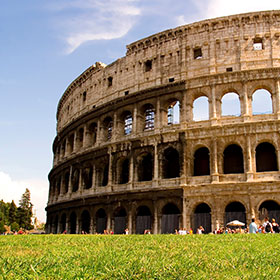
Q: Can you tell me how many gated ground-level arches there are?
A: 7